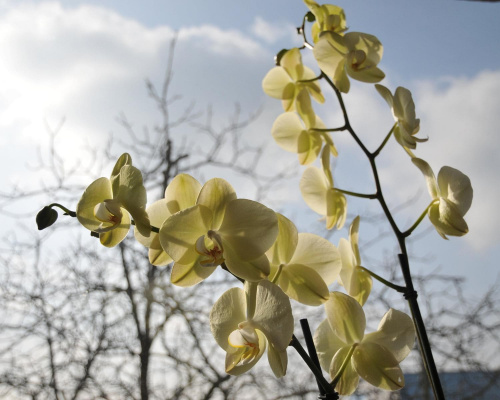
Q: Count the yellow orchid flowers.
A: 14